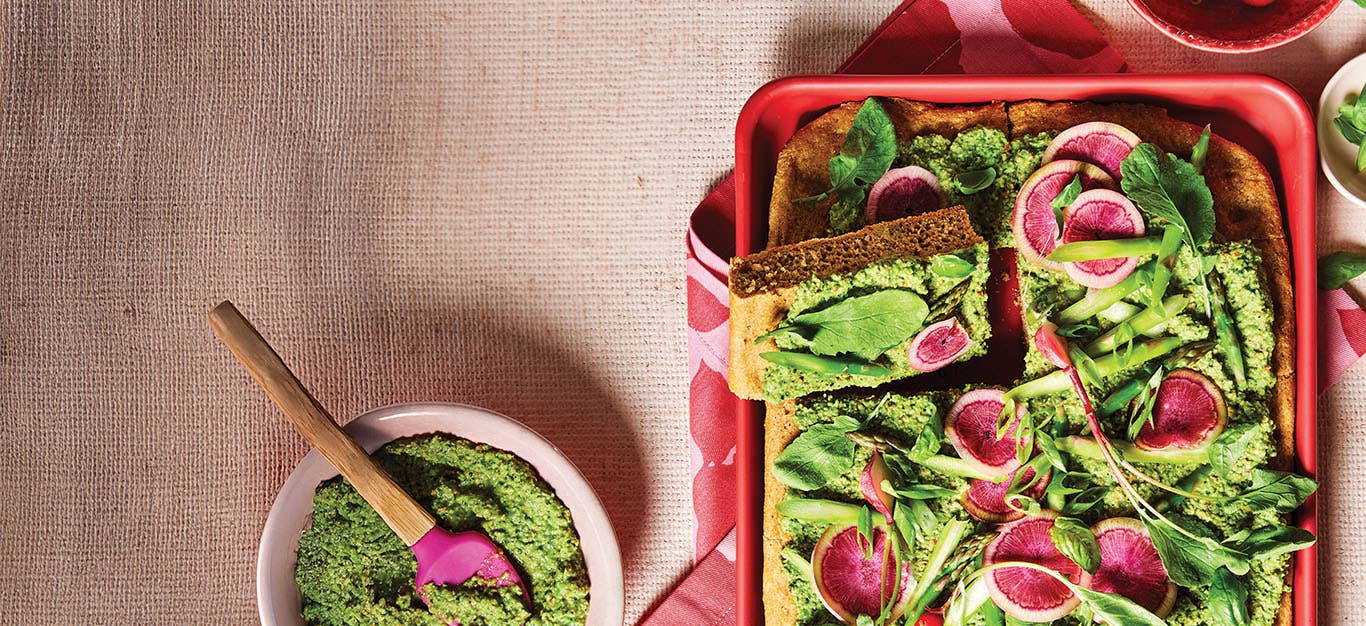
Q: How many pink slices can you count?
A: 11